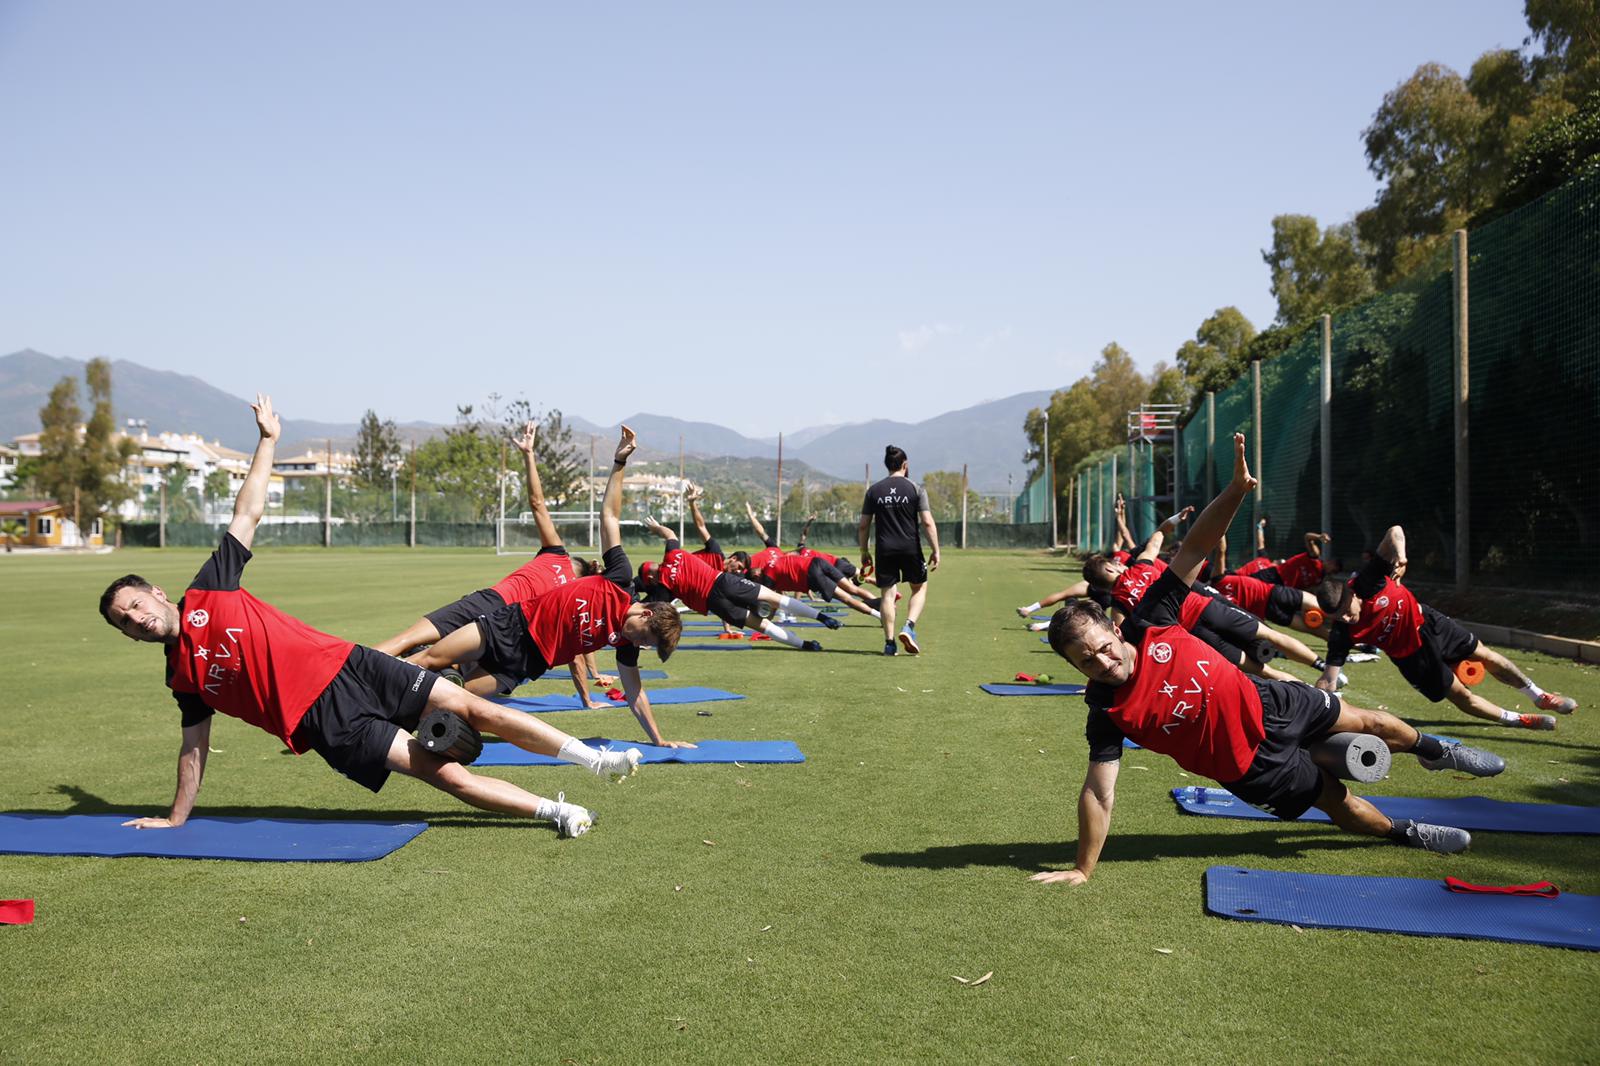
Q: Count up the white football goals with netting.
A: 1